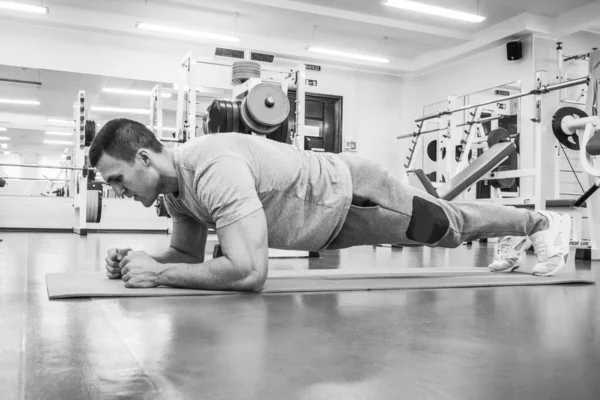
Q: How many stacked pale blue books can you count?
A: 0